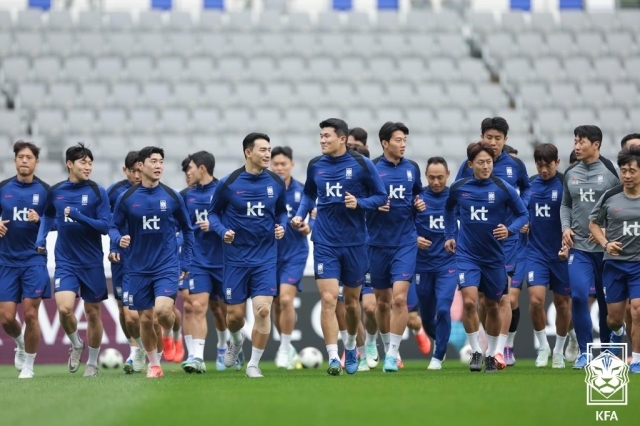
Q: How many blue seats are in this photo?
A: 7